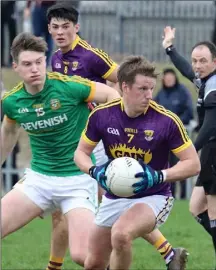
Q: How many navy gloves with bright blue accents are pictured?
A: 2